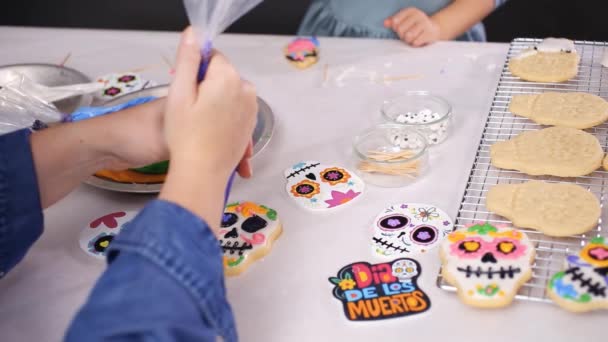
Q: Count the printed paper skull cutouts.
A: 4